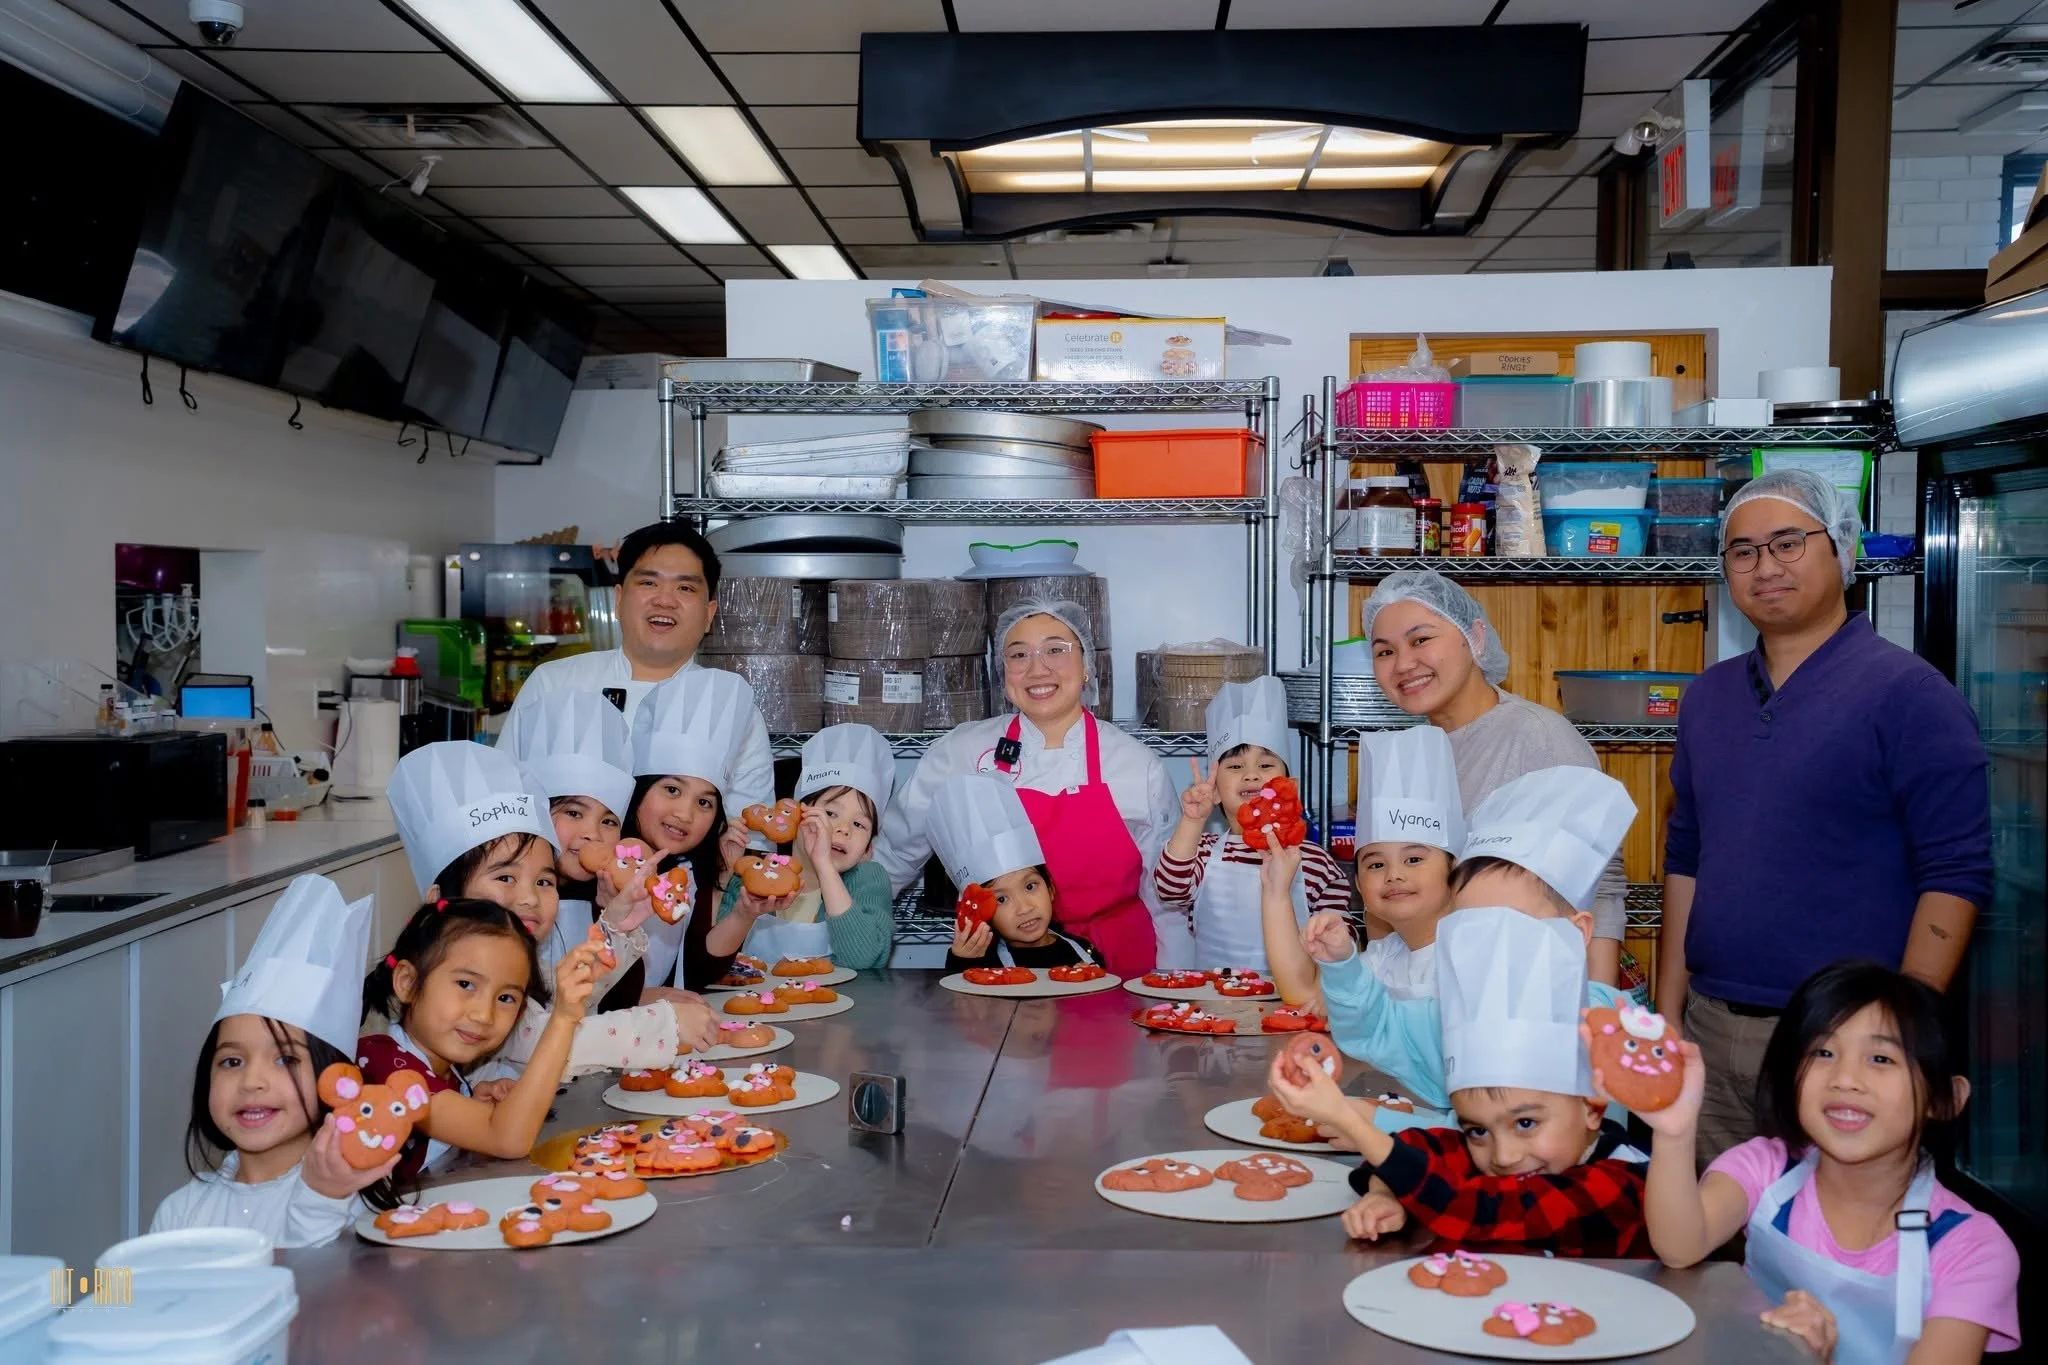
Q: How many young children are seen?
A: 12